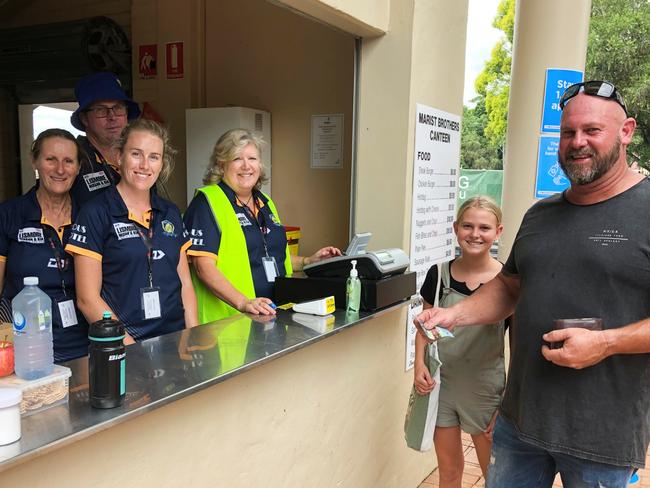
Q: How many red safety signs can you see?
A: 2